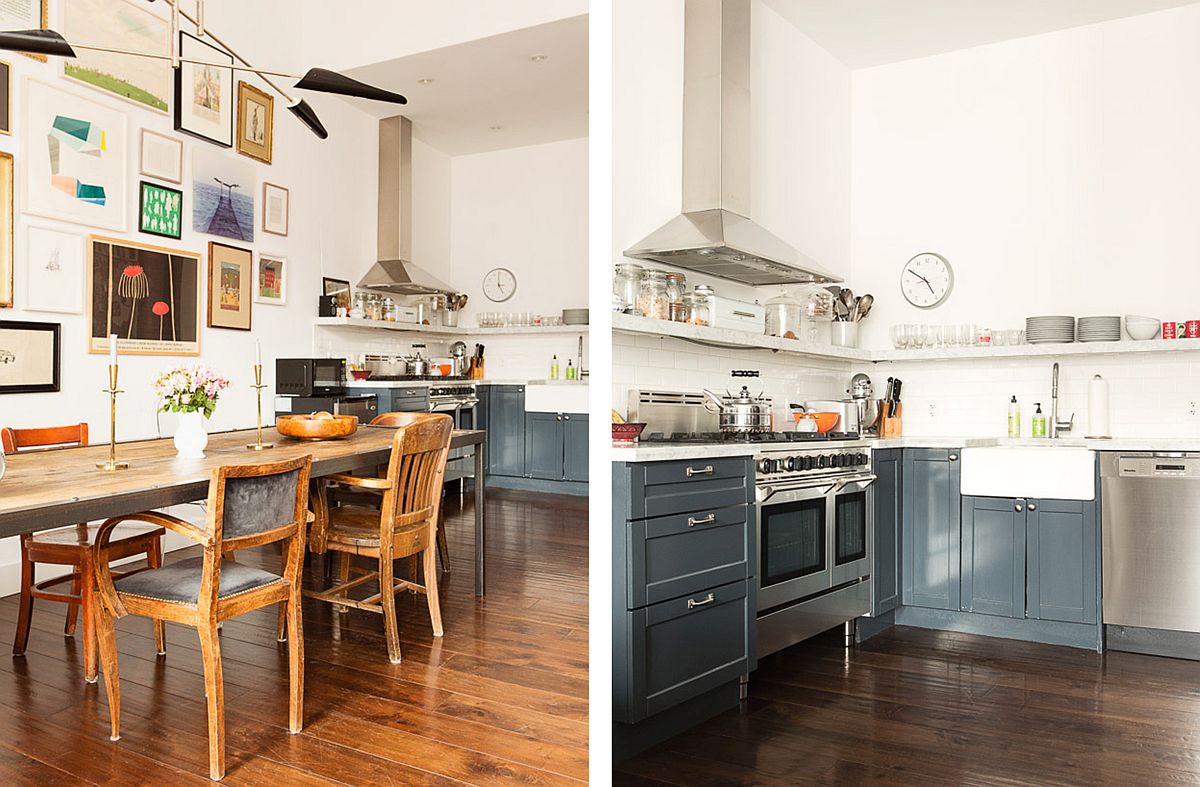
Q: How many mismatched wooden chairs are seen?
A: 4